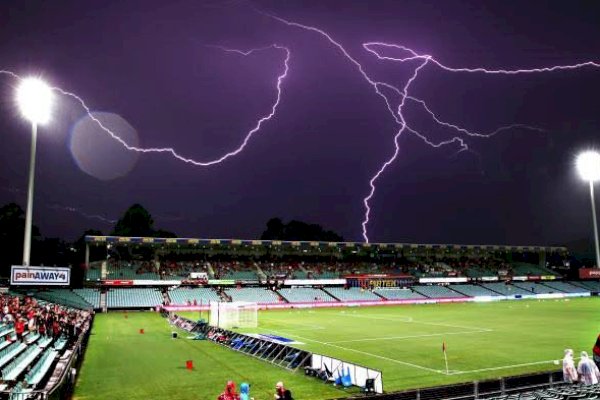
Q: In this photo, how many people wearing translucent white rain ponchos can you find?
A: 2